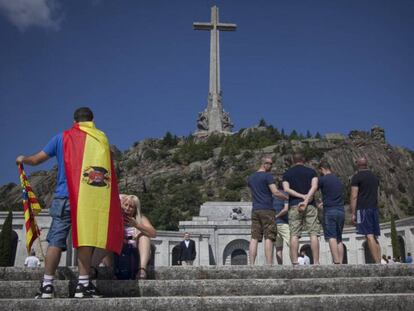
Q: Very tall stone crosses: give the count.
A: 1